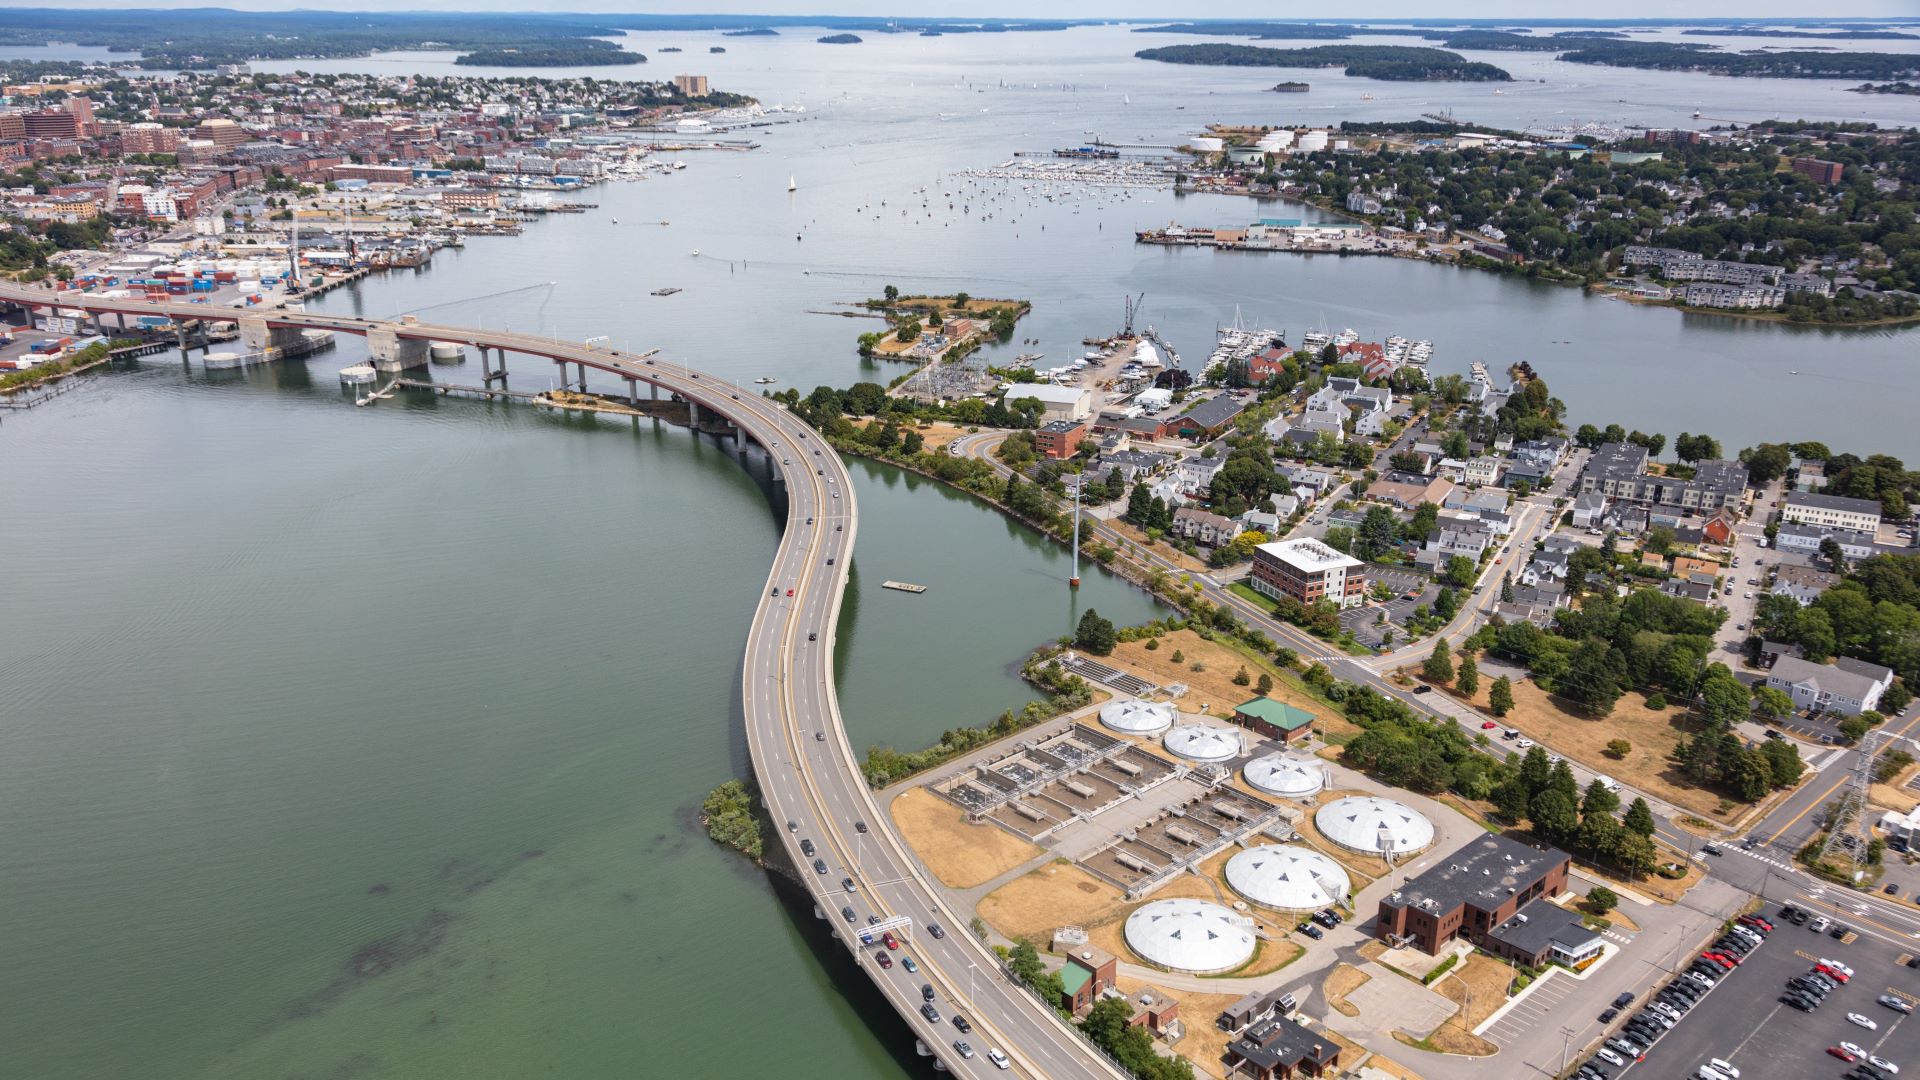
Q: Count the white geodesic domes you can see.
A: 6